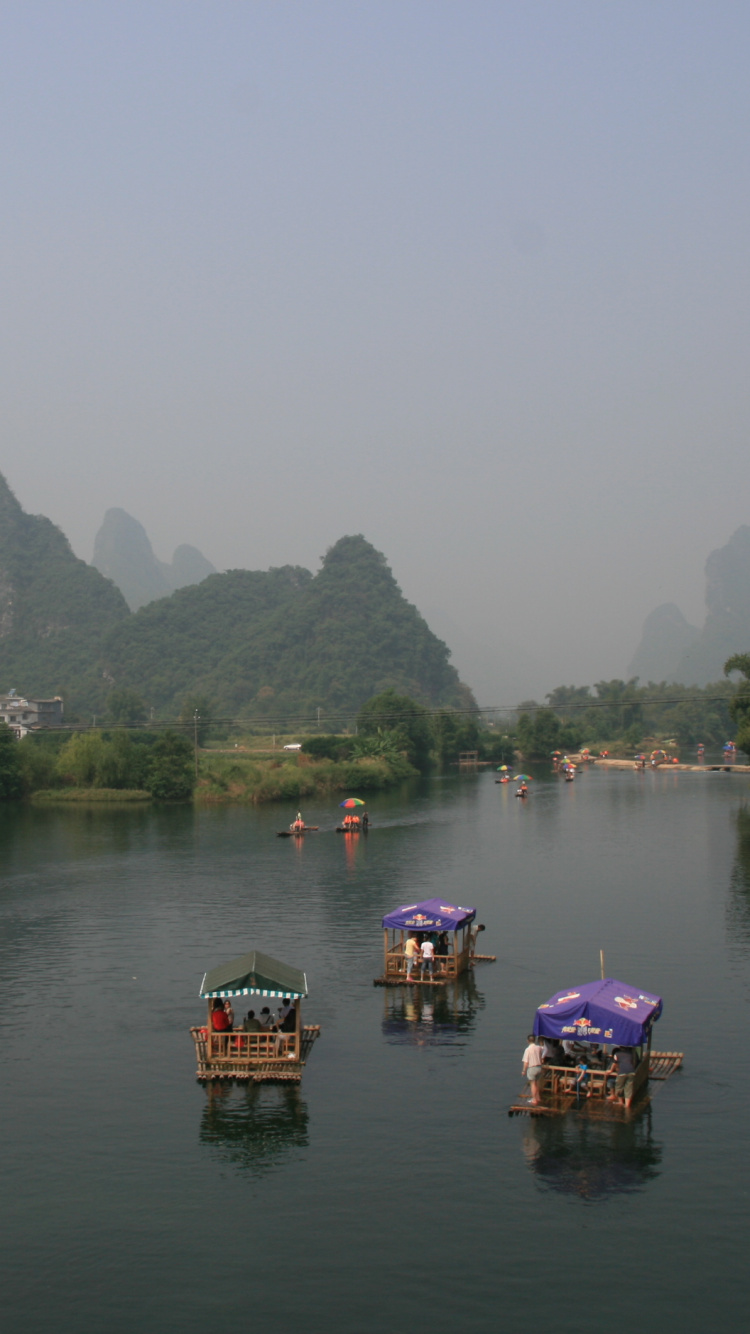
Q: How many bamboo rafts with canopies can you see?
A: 3